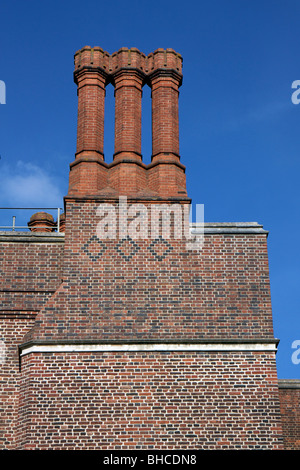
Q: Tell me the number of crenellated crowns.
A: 3